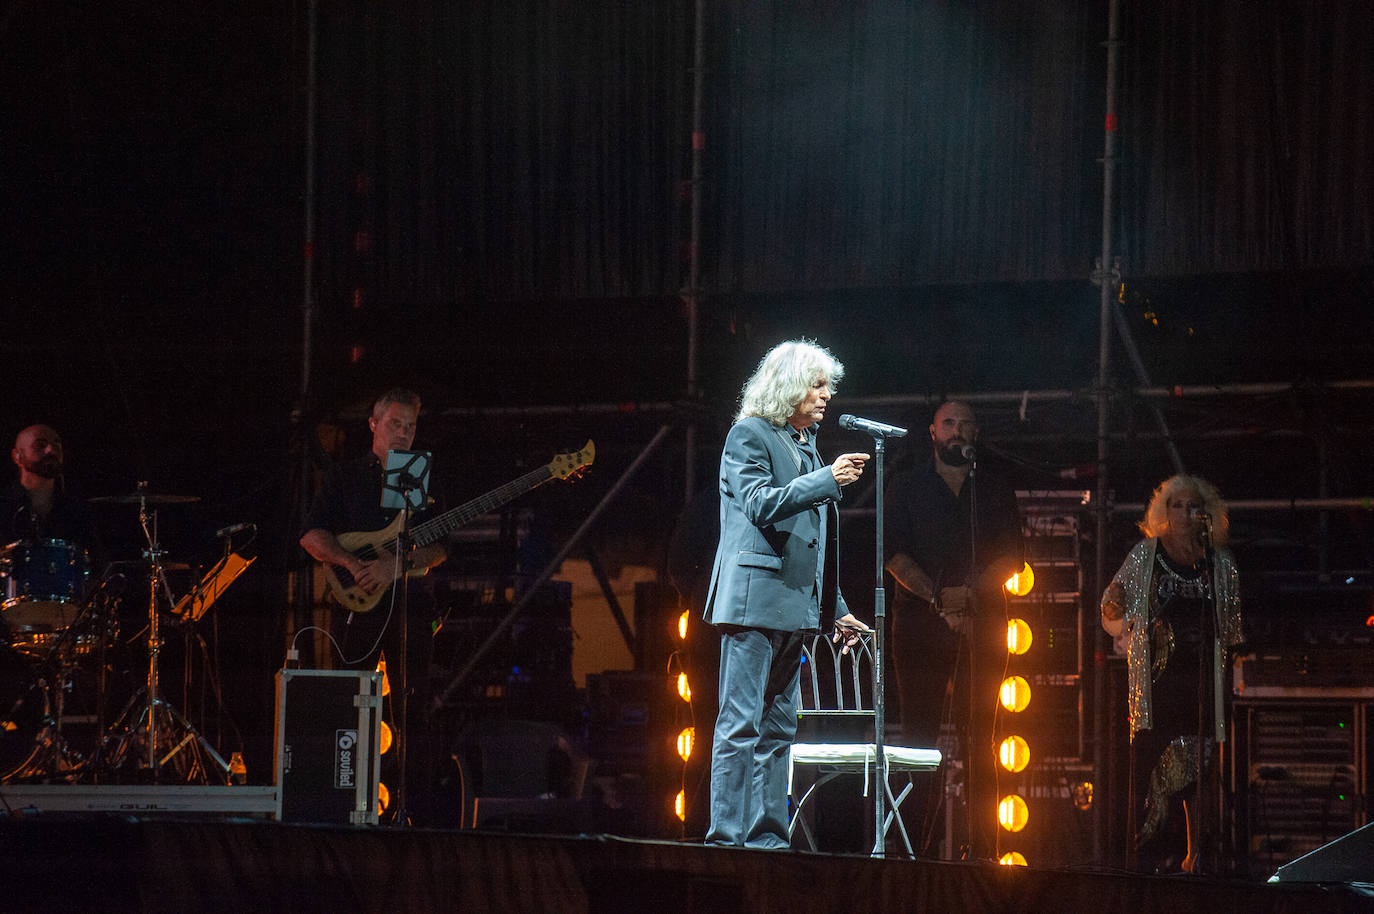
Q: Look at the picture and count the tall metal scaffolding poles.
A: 3